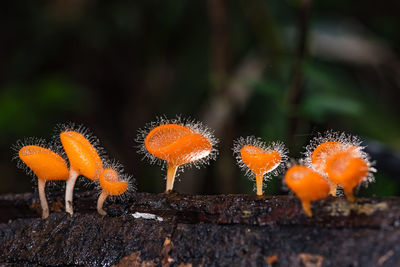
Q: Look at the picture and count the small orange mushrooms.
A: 8